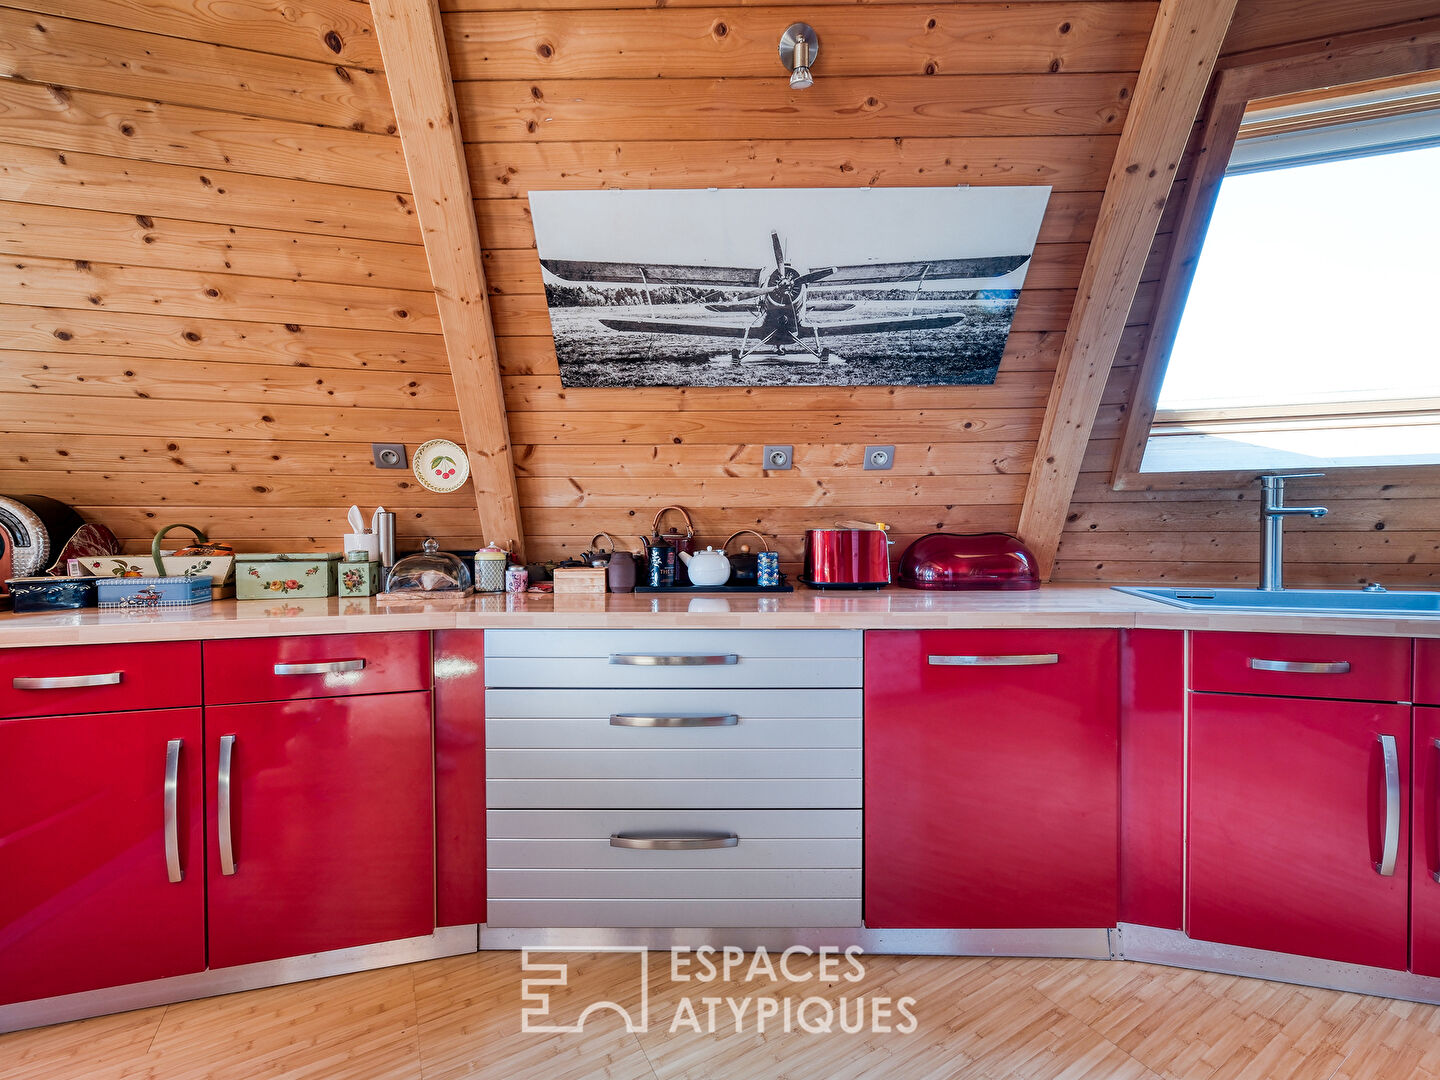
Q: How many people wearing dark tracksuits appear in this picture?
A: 0